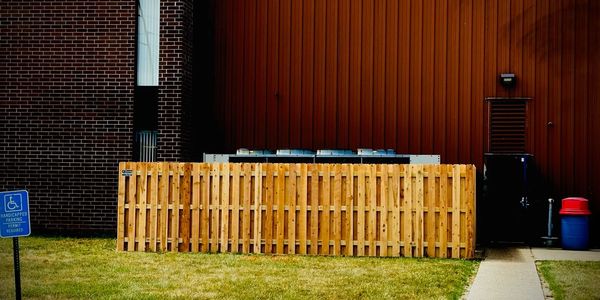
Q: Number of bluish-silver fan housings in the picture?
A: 4